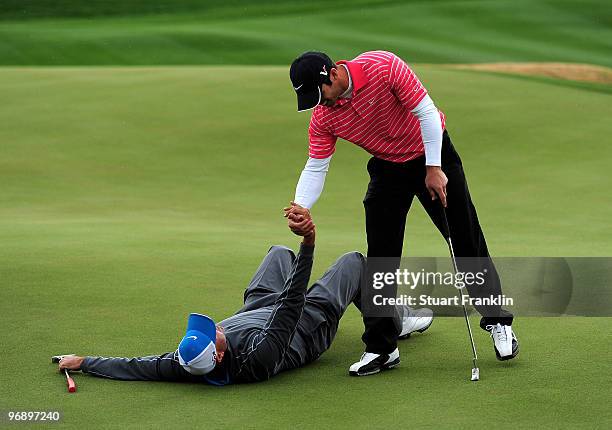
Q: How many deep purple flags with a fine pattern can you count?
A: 0